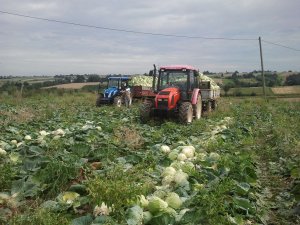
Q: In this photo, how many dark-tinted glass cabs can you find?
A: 2